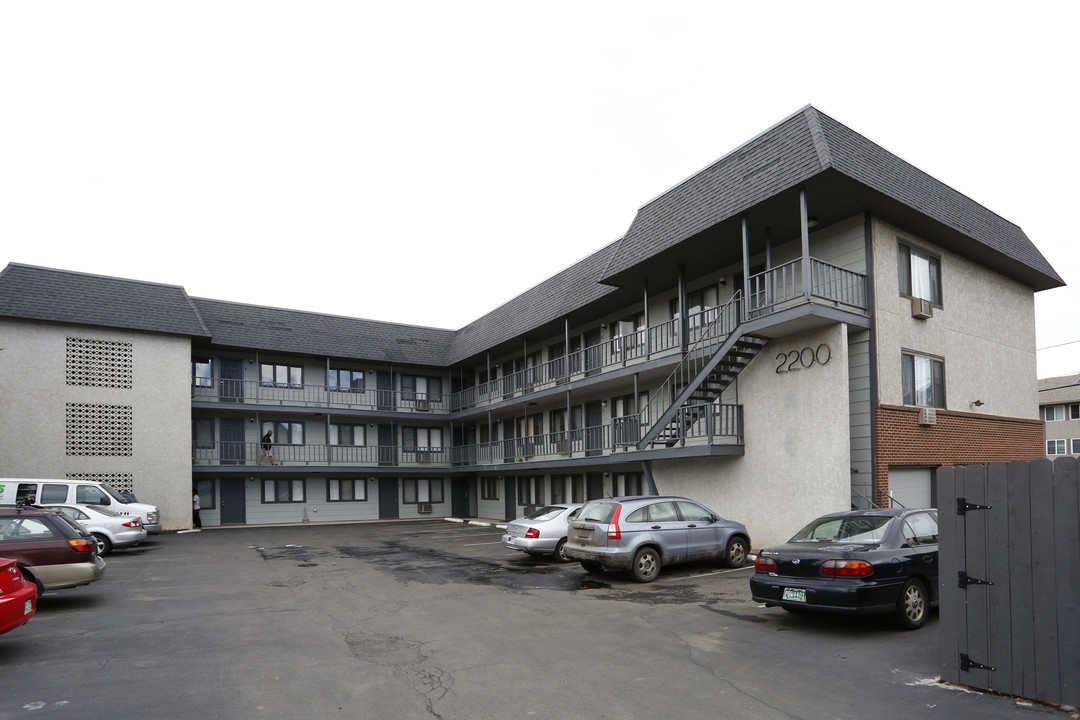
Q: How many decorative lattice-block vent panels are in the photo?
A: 3